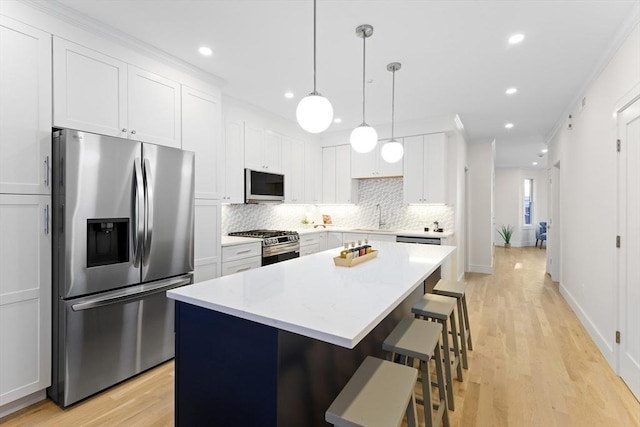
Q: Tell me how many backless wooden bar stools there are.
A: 4